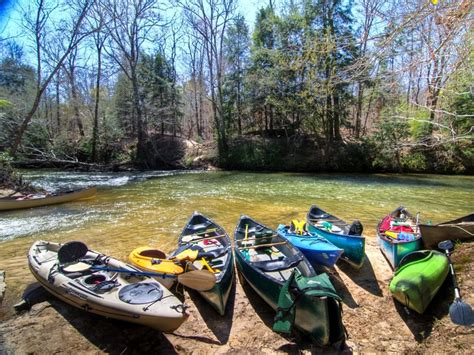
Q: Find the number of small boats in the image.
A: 10